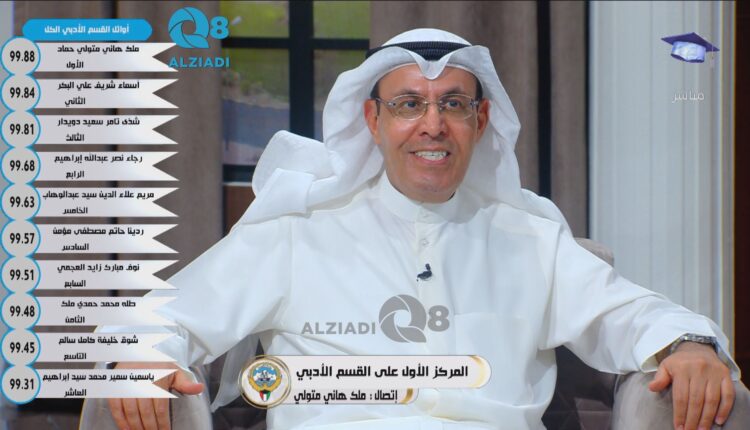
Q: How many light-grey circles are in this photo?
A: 10